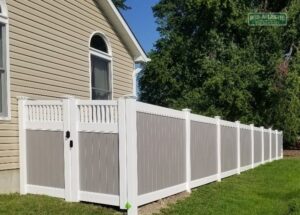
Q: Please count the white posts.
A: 11